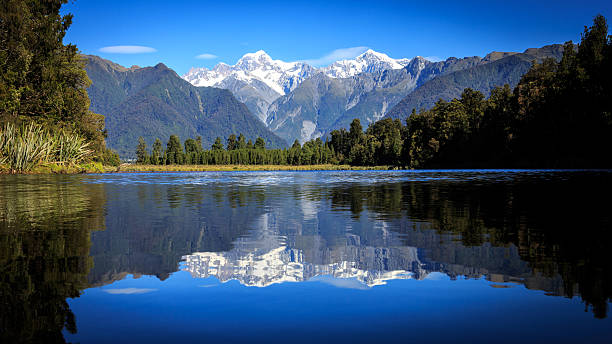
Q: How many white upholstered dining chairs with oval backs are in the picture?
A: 0